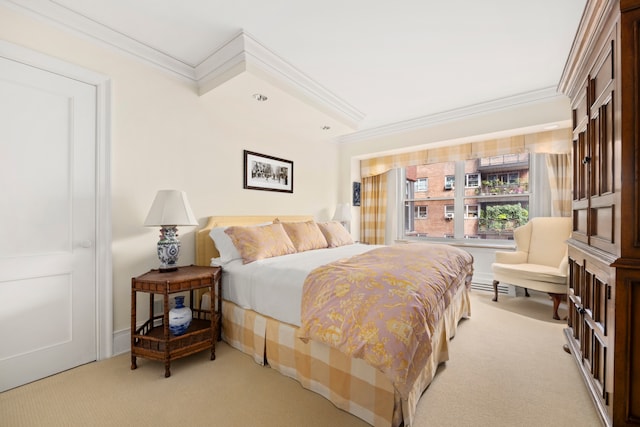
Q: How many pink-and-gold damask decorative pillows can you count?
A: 3